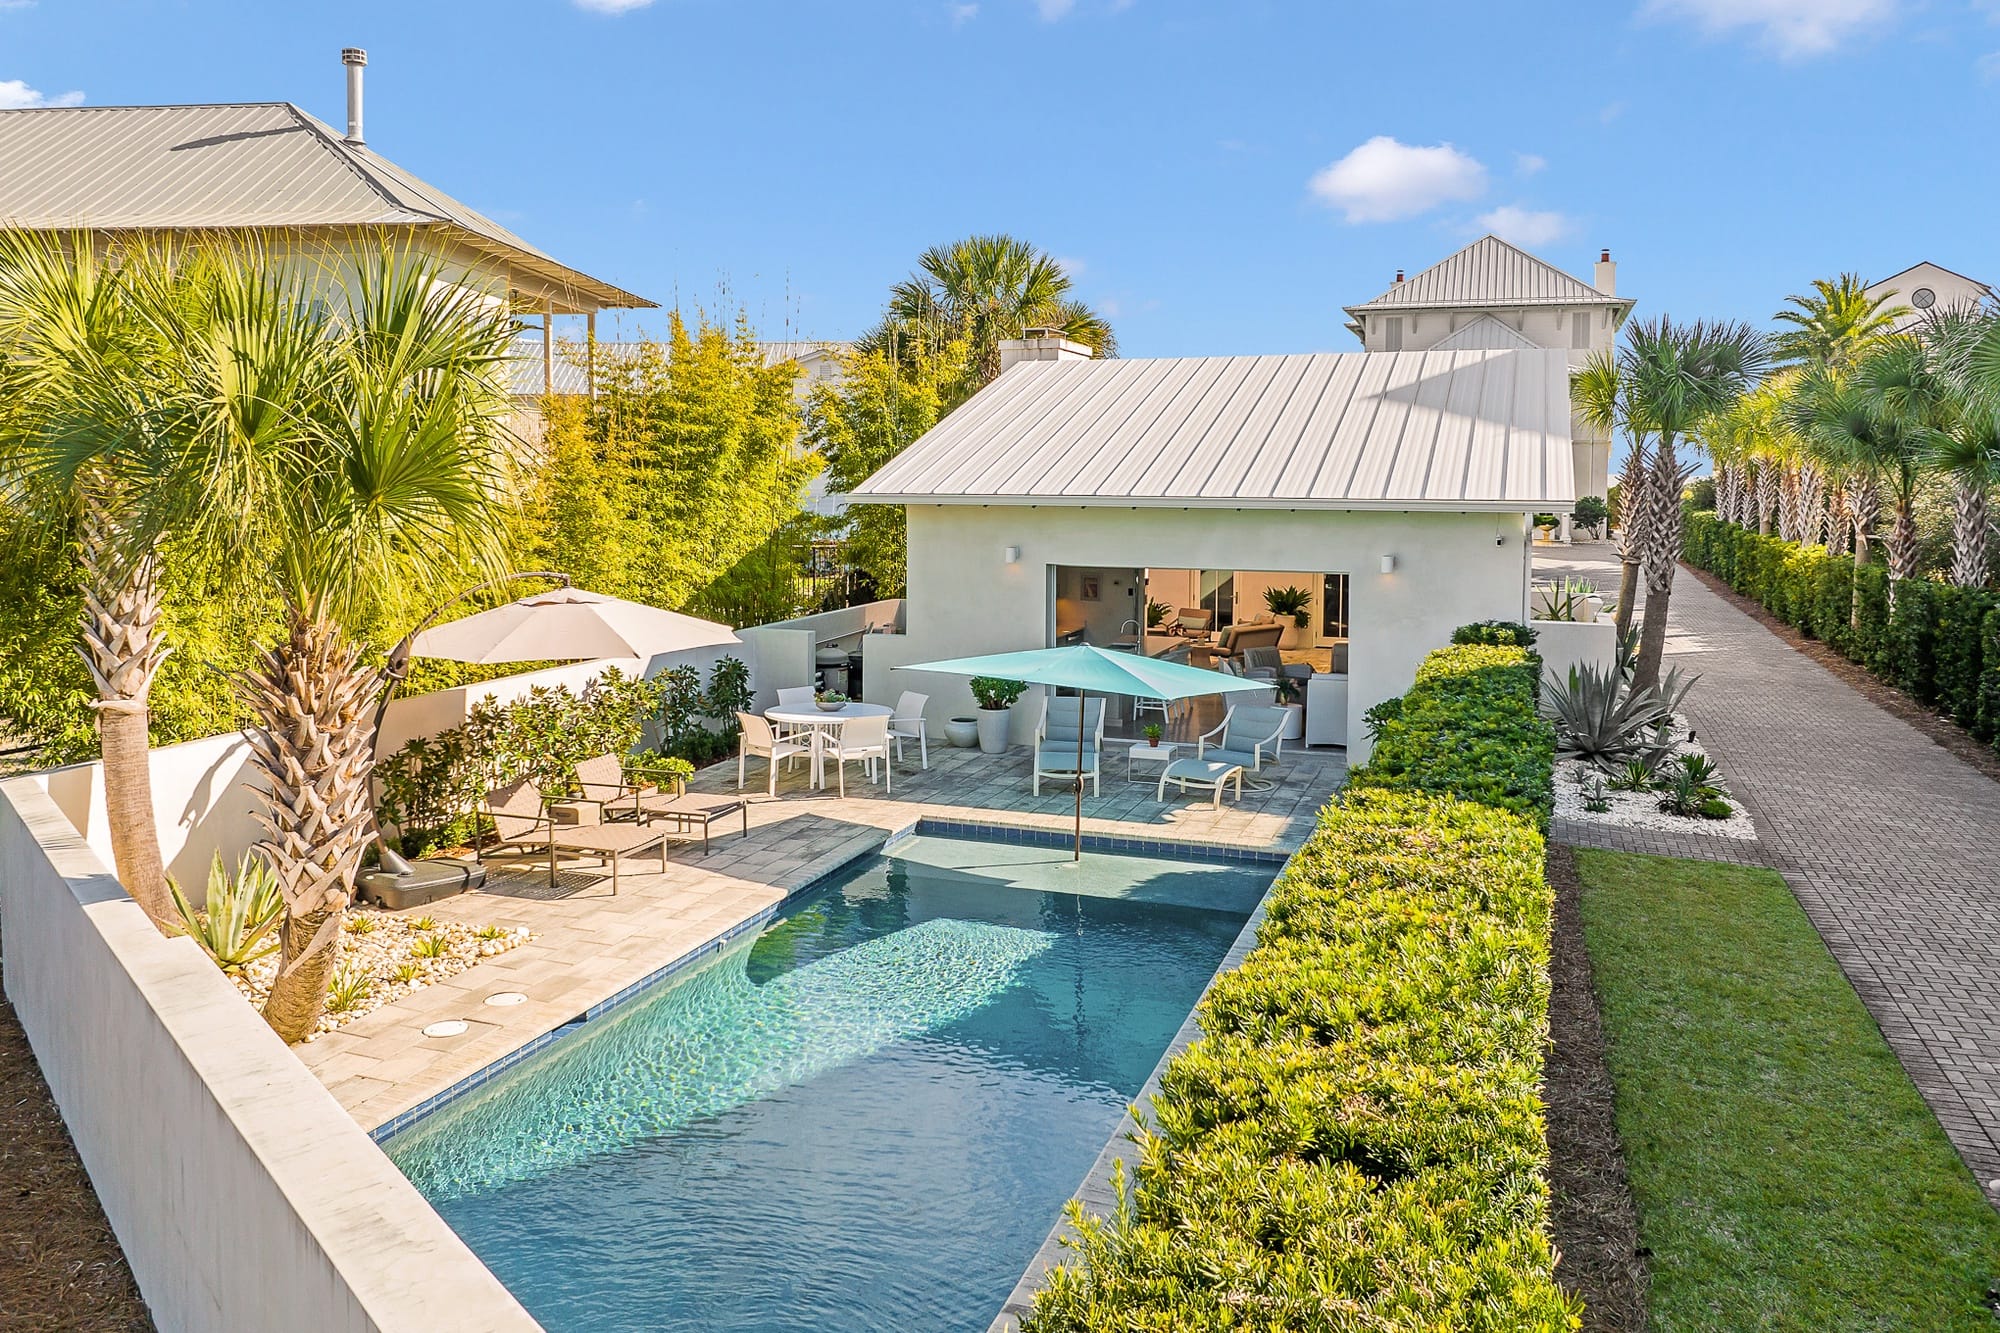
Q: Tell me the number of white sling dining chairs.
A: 4